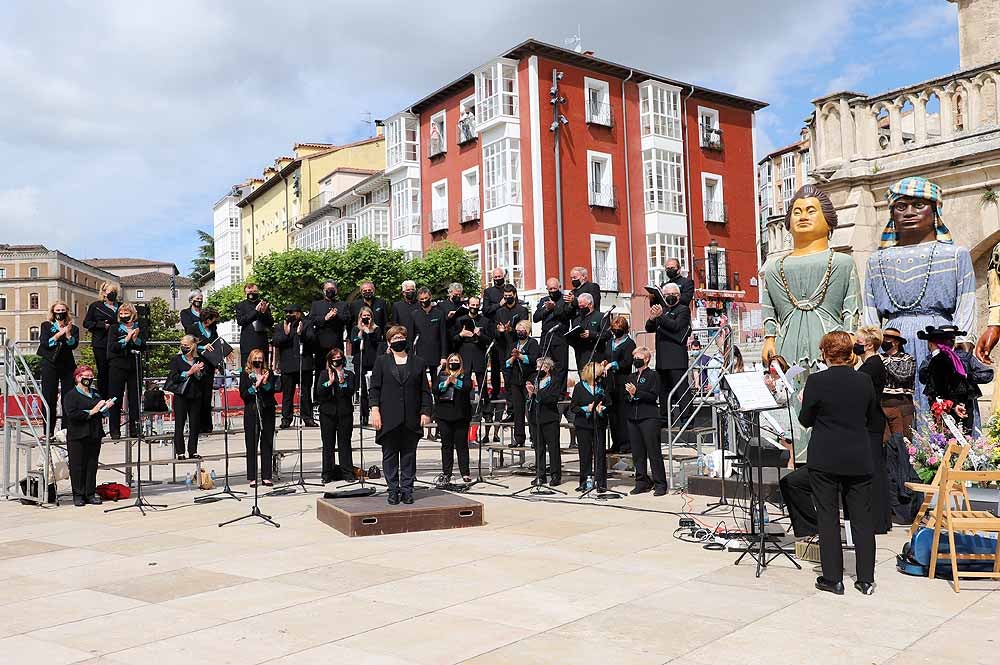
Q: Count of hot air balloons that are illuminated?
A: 0